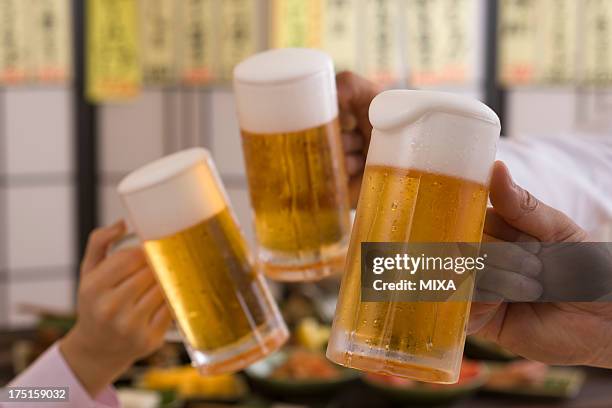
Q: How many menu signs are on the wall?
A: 14